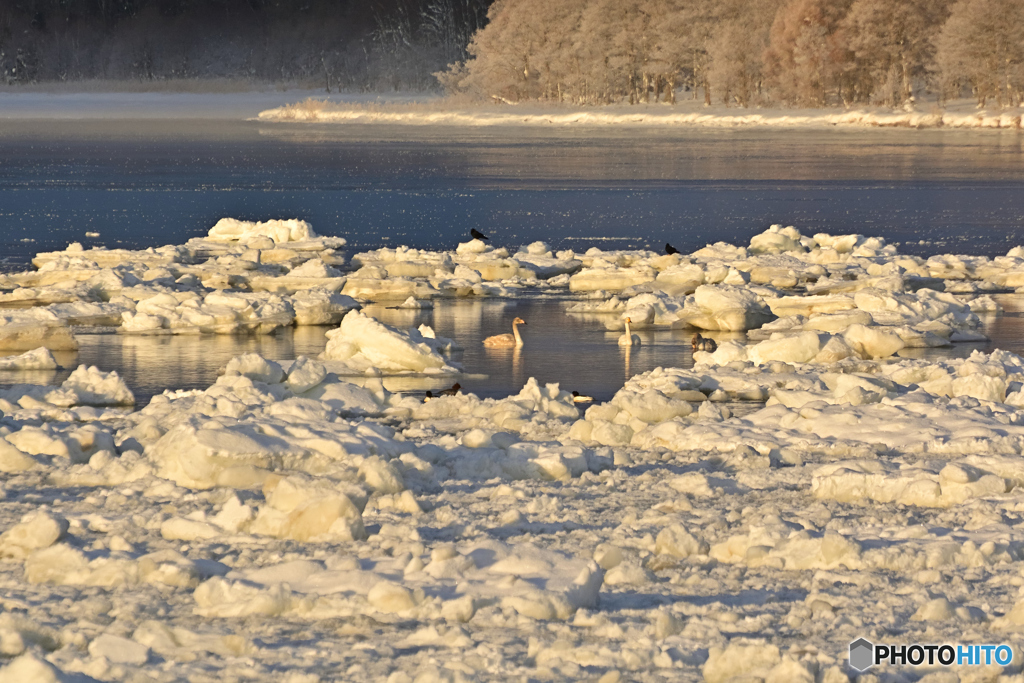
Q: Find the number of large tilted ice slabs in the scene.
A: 1